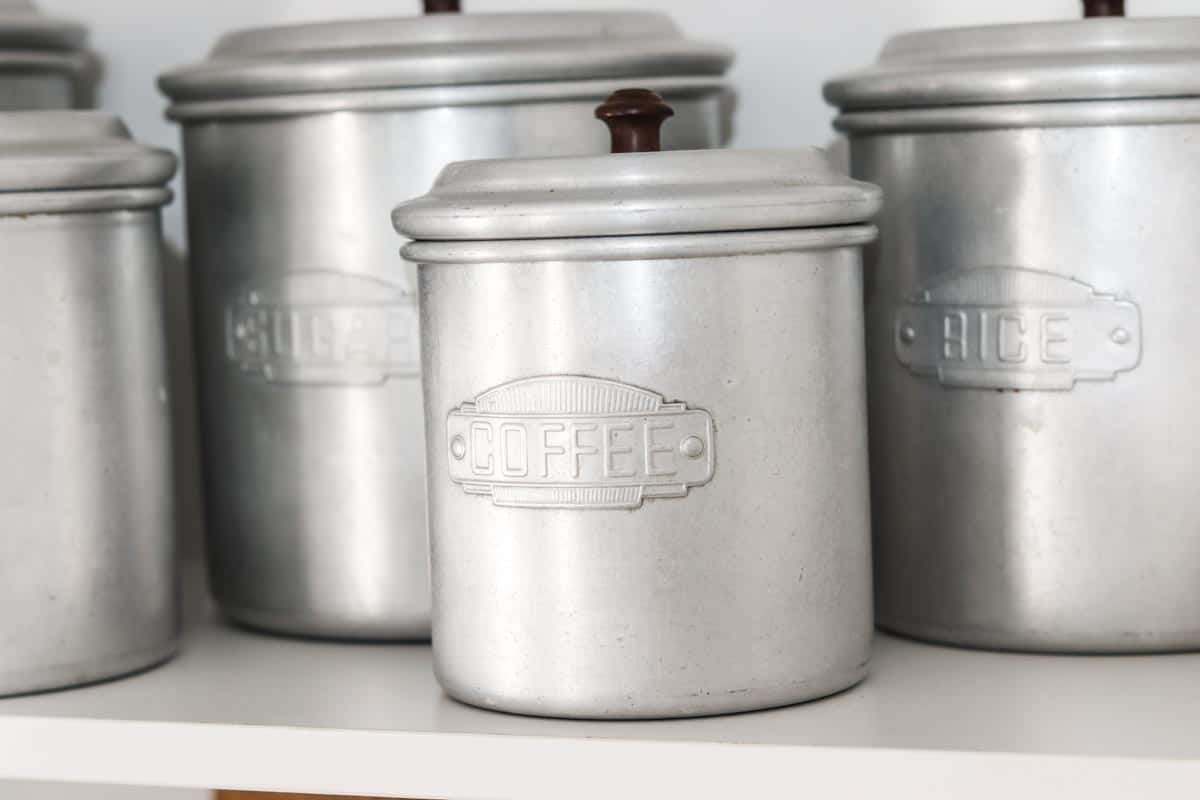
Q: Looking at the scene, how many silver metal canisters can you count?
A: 5